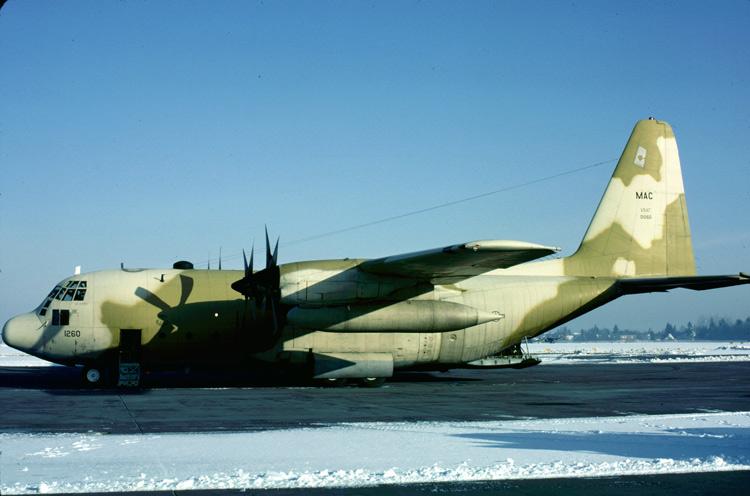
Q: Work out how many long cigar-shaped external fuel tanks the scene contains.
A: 1